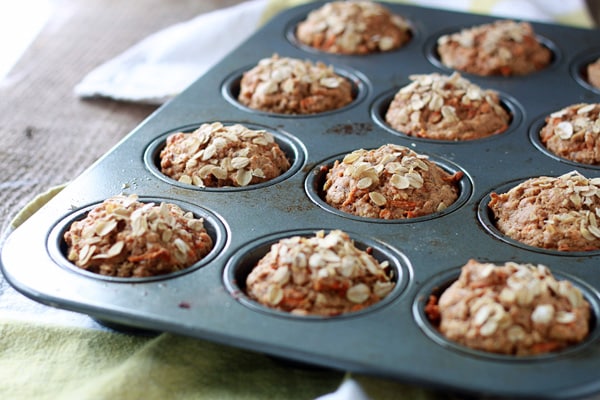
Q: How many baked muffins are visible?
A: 12